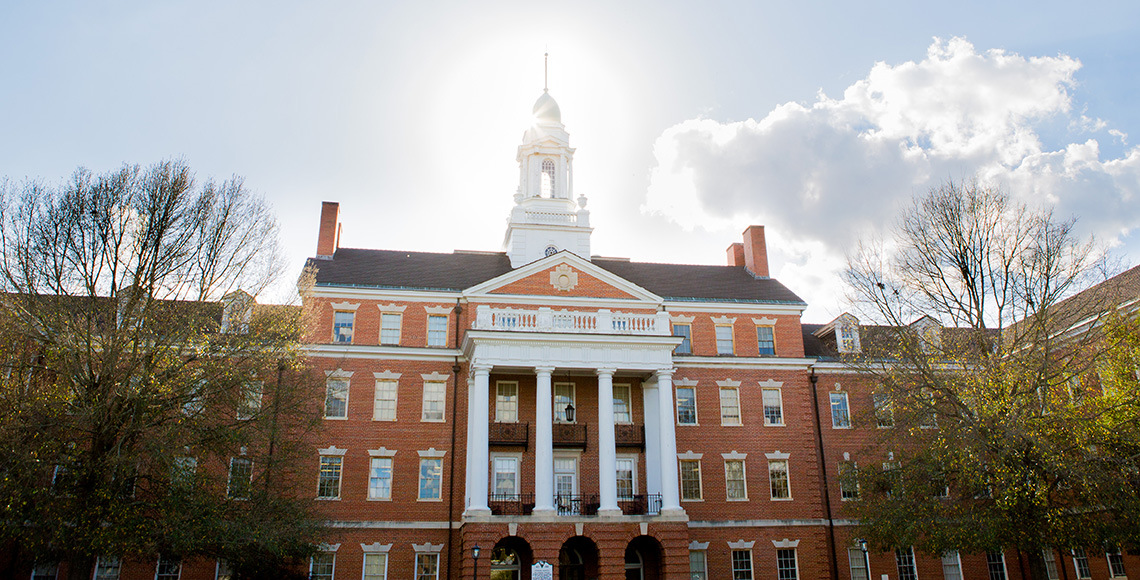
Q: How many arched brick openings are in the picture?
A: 3